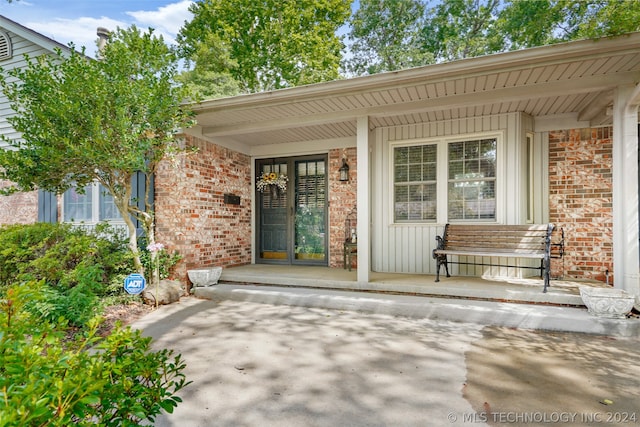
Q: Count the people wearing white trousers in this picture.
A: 0